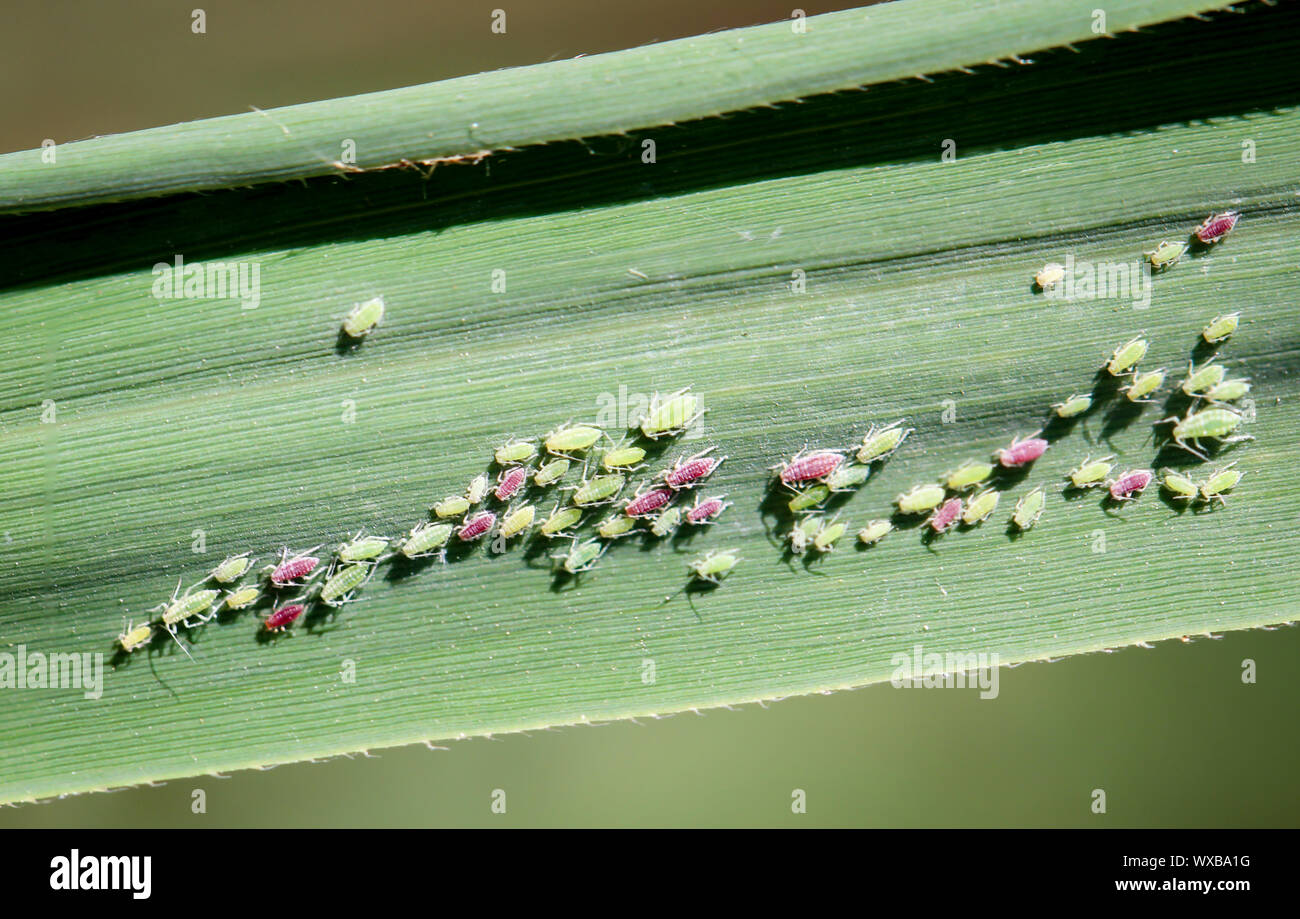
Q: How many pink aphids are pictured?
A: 12